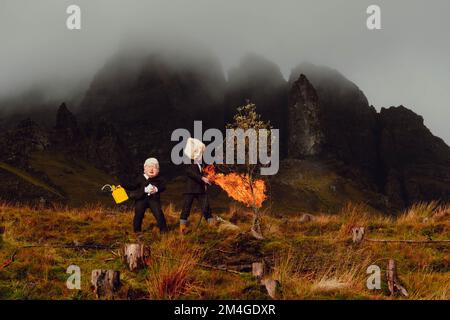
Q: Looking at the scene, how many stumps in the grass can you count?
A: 6